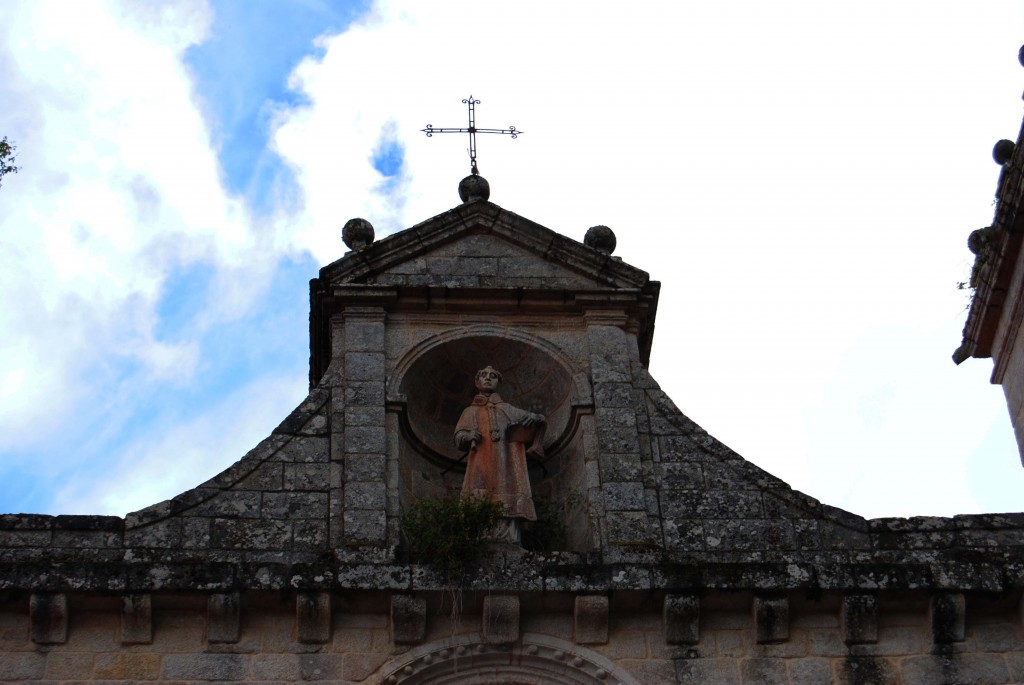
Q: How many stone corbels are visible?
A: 11